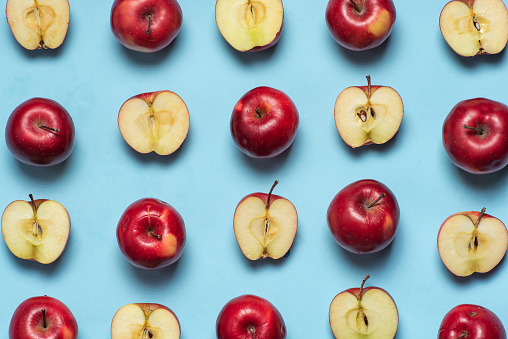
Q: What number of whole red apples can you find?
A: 10